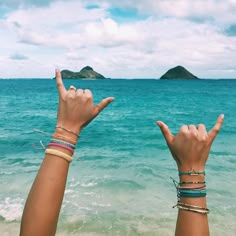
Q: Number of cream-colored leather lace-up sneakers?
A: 0